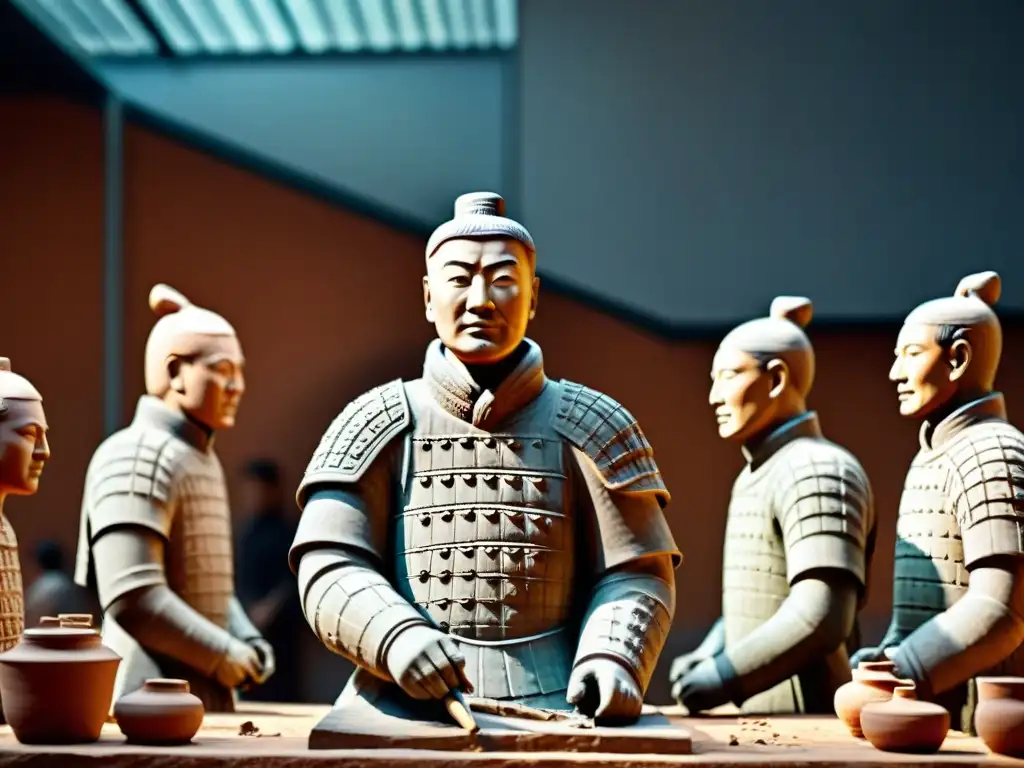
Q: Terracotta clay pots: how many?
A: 5